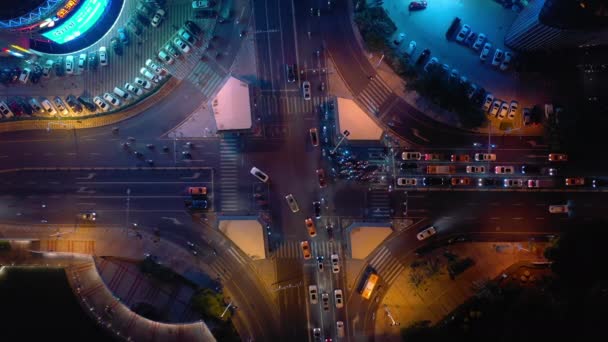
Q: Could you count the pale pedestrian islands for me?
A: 4